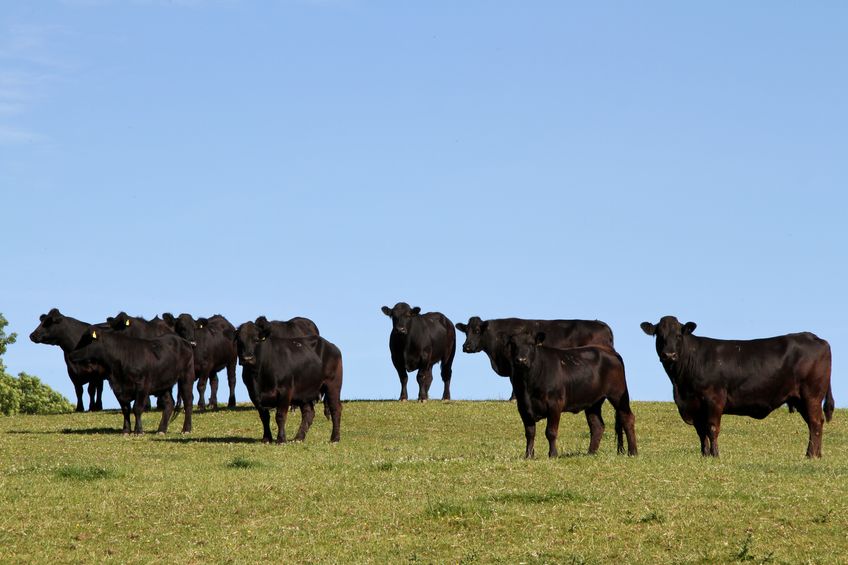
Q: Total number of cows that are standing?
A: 10